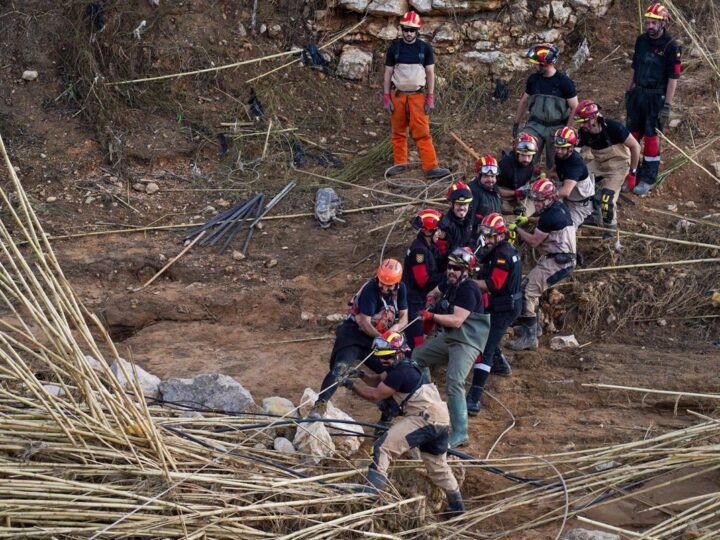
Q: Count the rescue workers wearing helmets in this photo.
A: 14